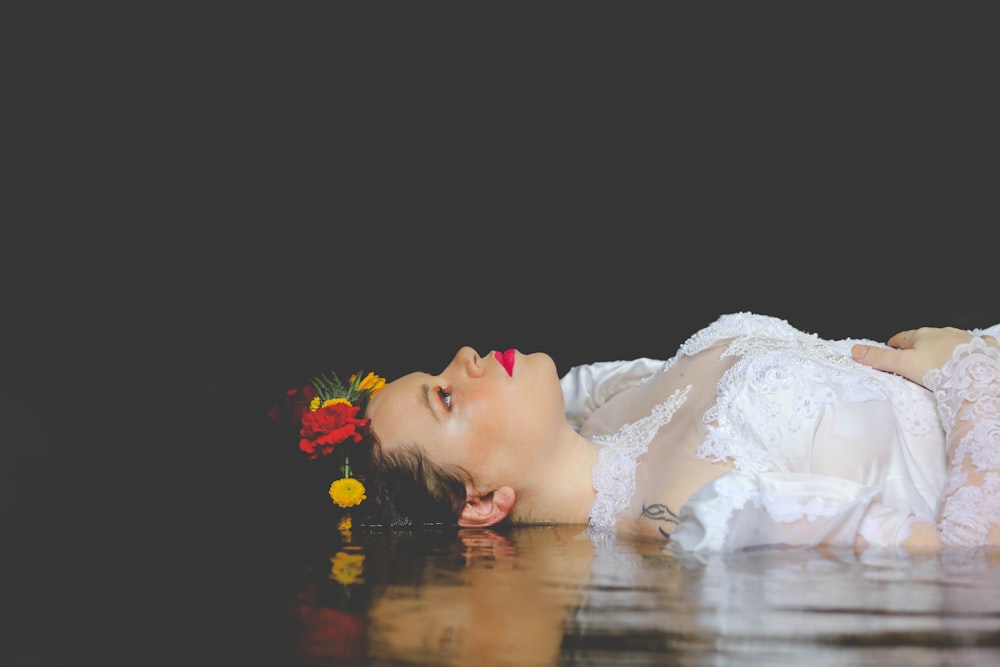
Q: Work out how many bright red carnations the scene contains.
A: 1